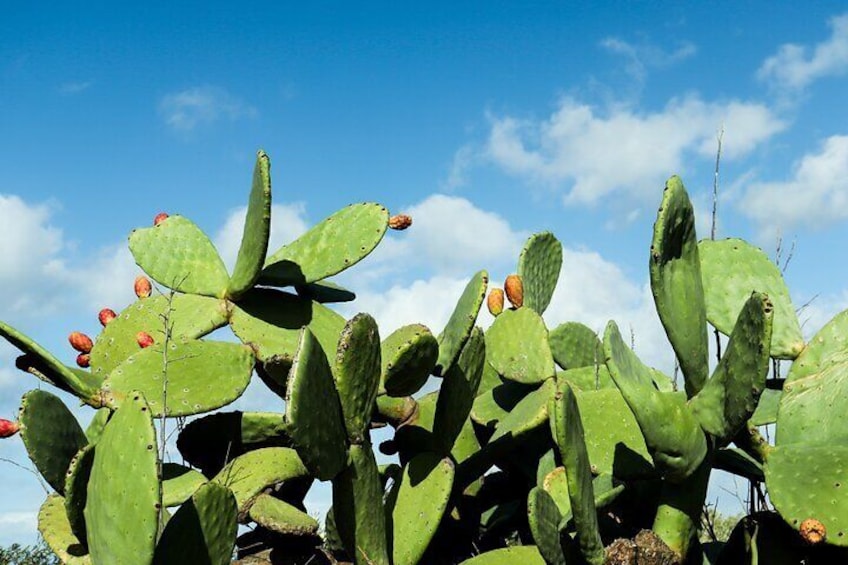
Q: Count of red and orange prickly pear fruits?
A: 11